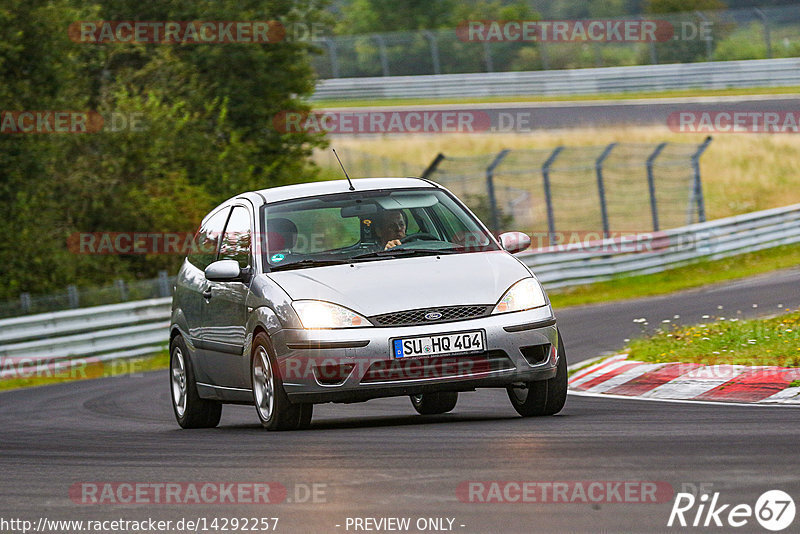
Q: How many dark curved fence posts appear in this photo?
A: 6